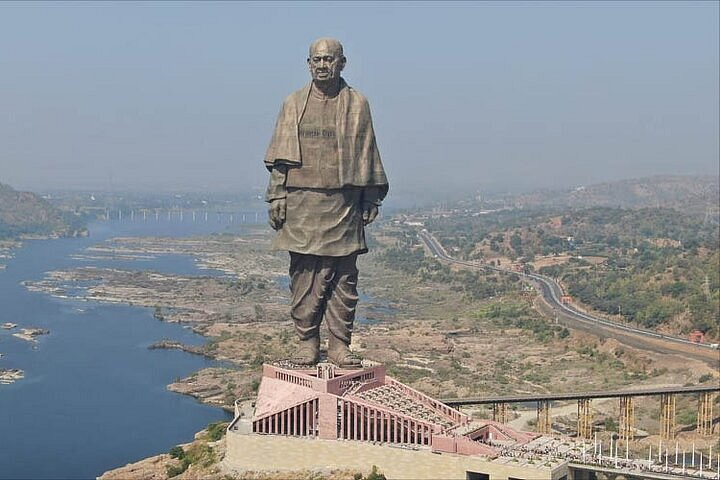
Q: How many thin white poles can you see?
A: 15